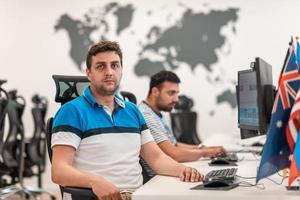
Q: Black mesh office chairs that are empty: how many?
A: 4